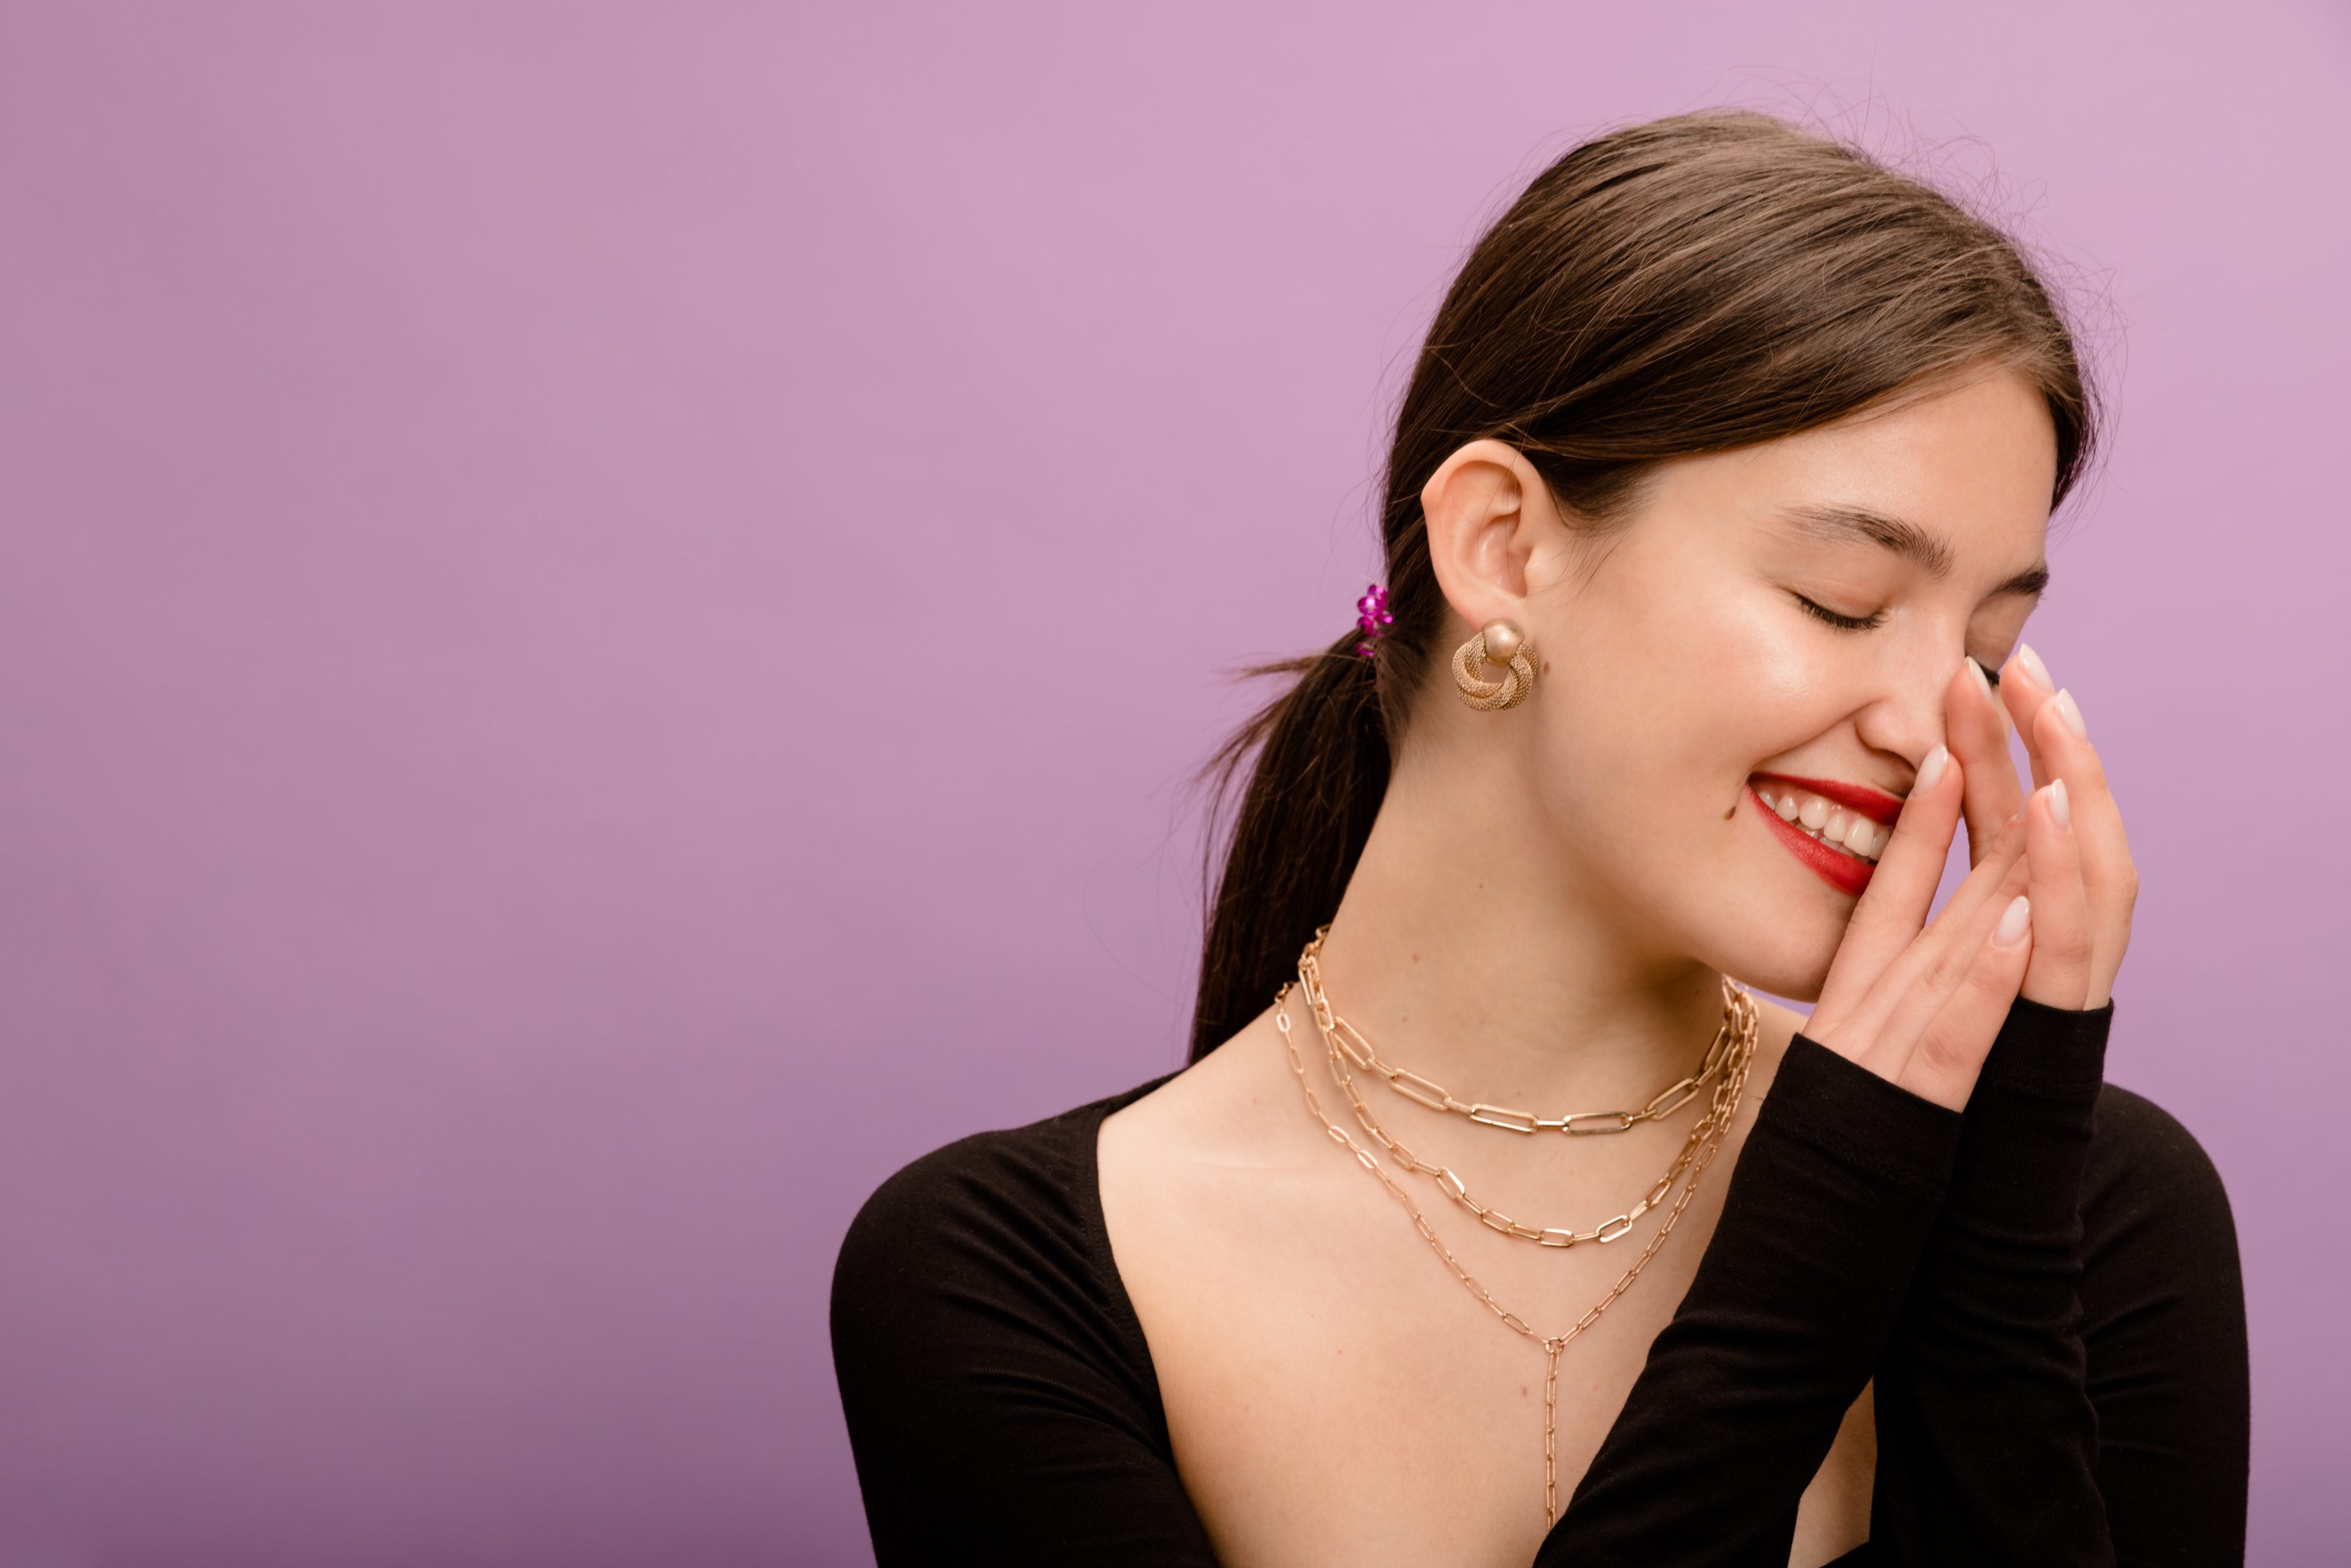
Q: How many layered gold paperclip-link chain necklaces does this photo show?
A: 3